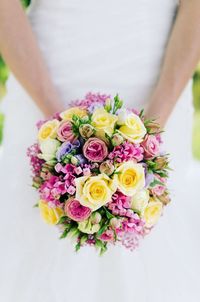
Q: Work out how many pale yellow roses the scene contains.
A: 8